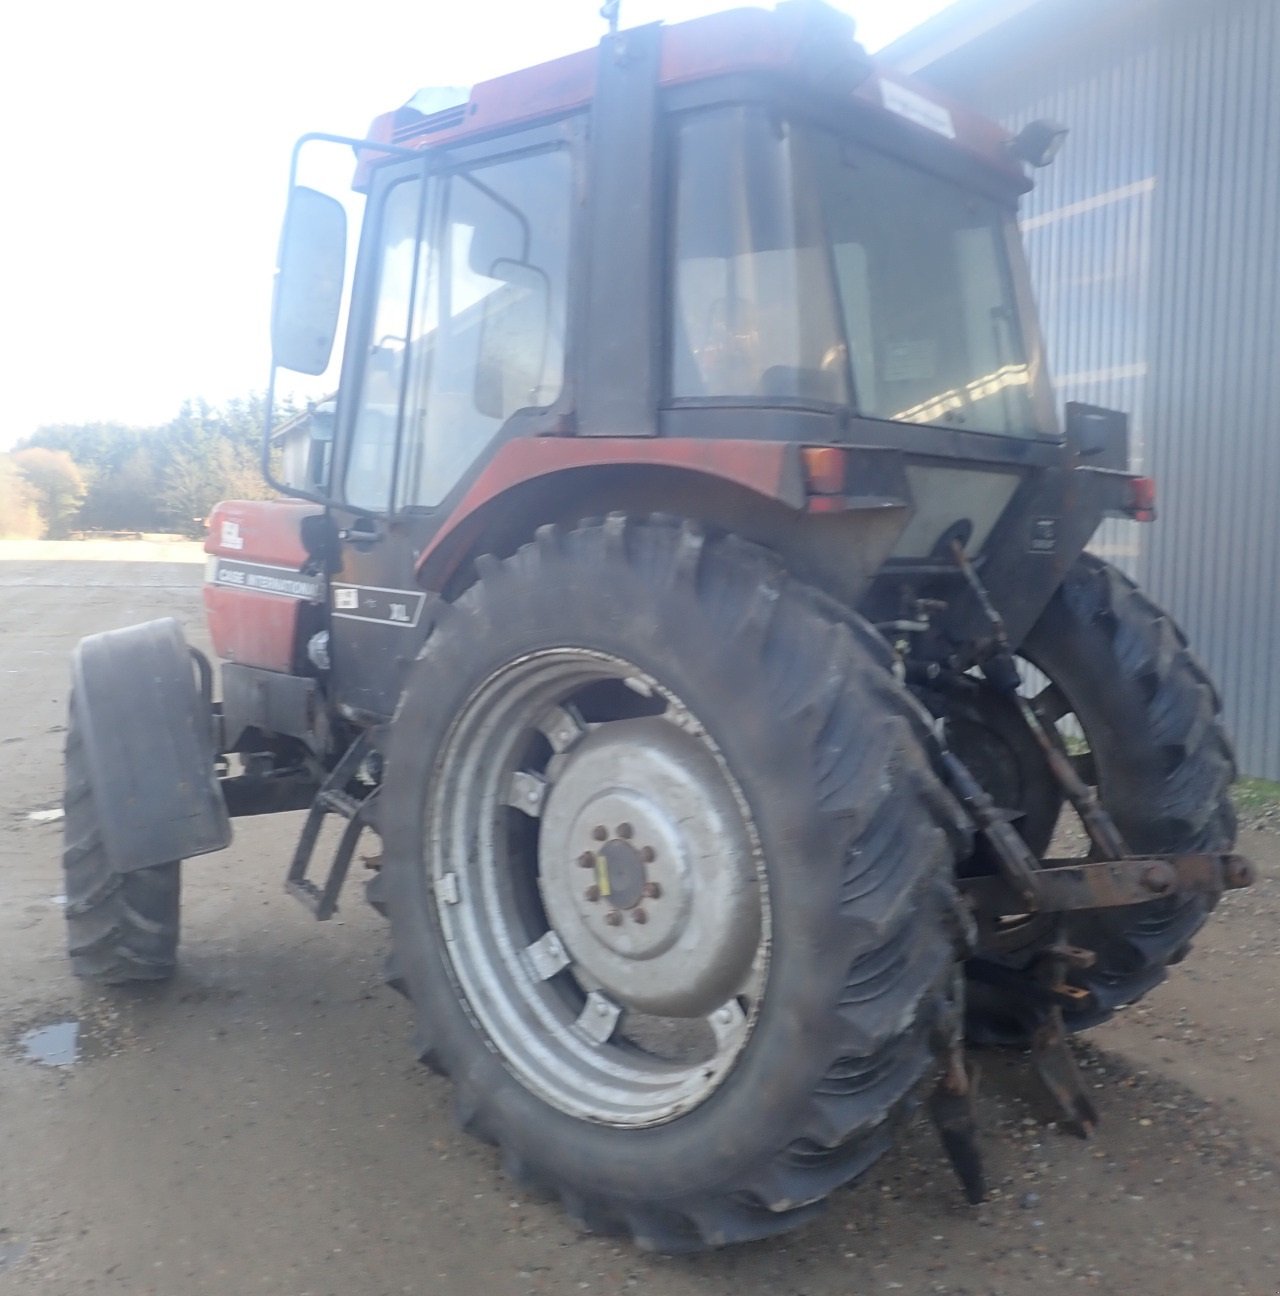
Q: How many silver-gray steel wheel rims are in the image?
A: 1